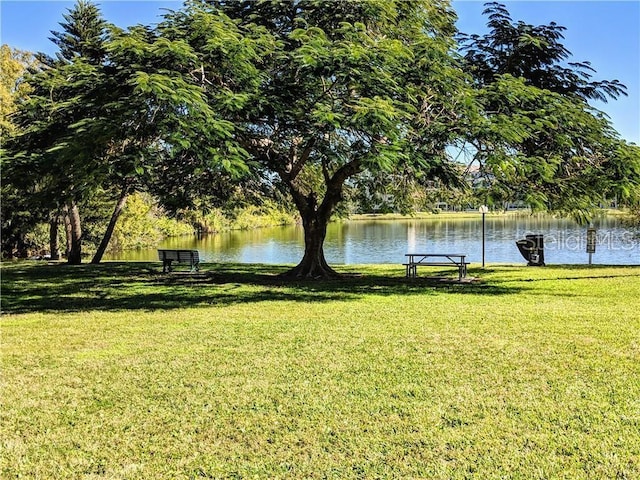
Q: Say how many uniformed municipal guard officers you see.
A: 0